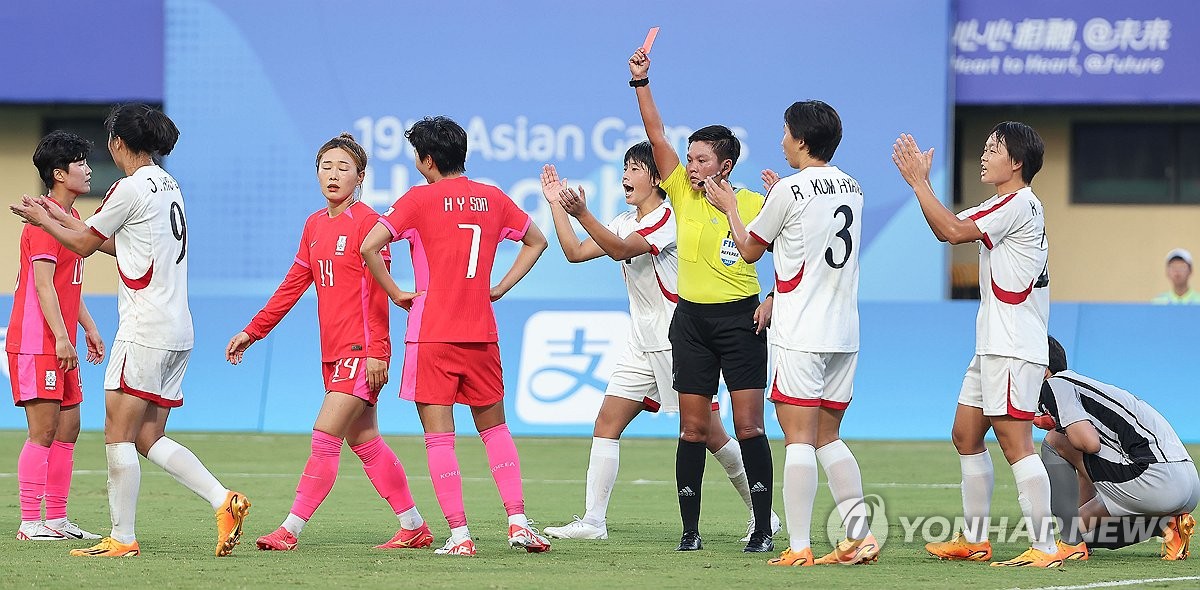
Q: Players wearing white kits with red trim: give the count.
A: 4